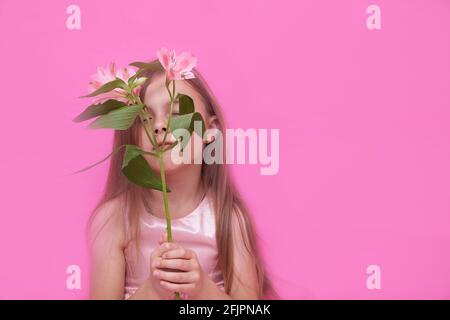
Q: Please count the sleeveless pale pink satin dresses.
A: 1